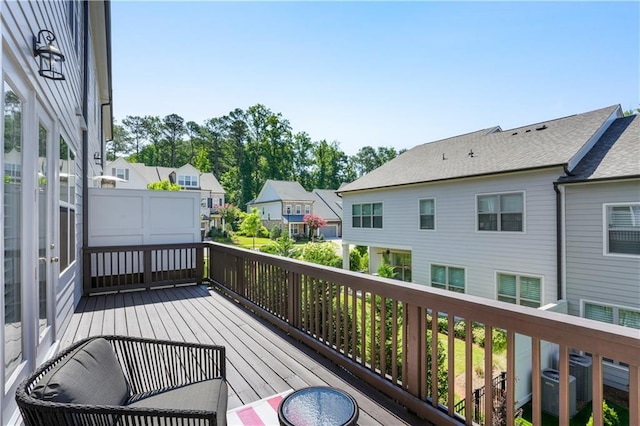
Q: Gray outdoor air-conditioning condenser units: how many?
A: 2